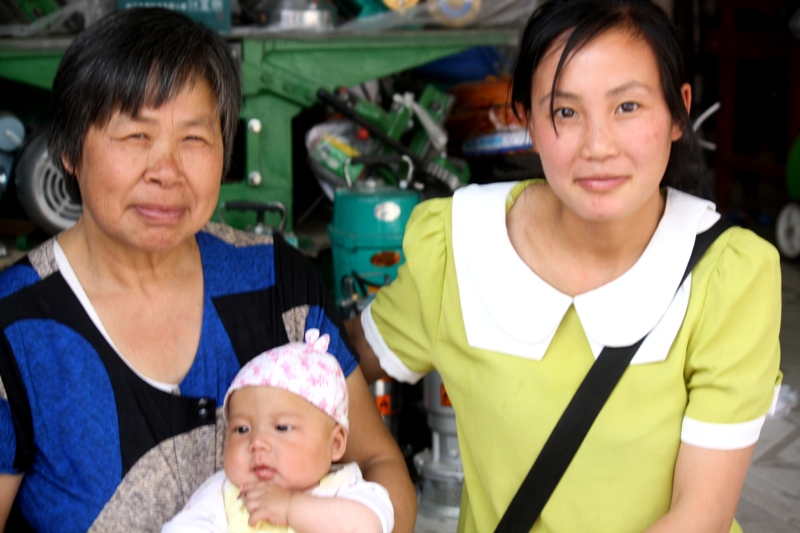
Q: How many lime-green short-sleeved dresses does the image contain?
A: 1